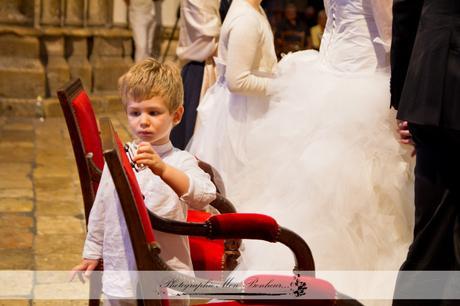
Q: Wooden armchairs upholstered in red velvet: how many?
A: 2